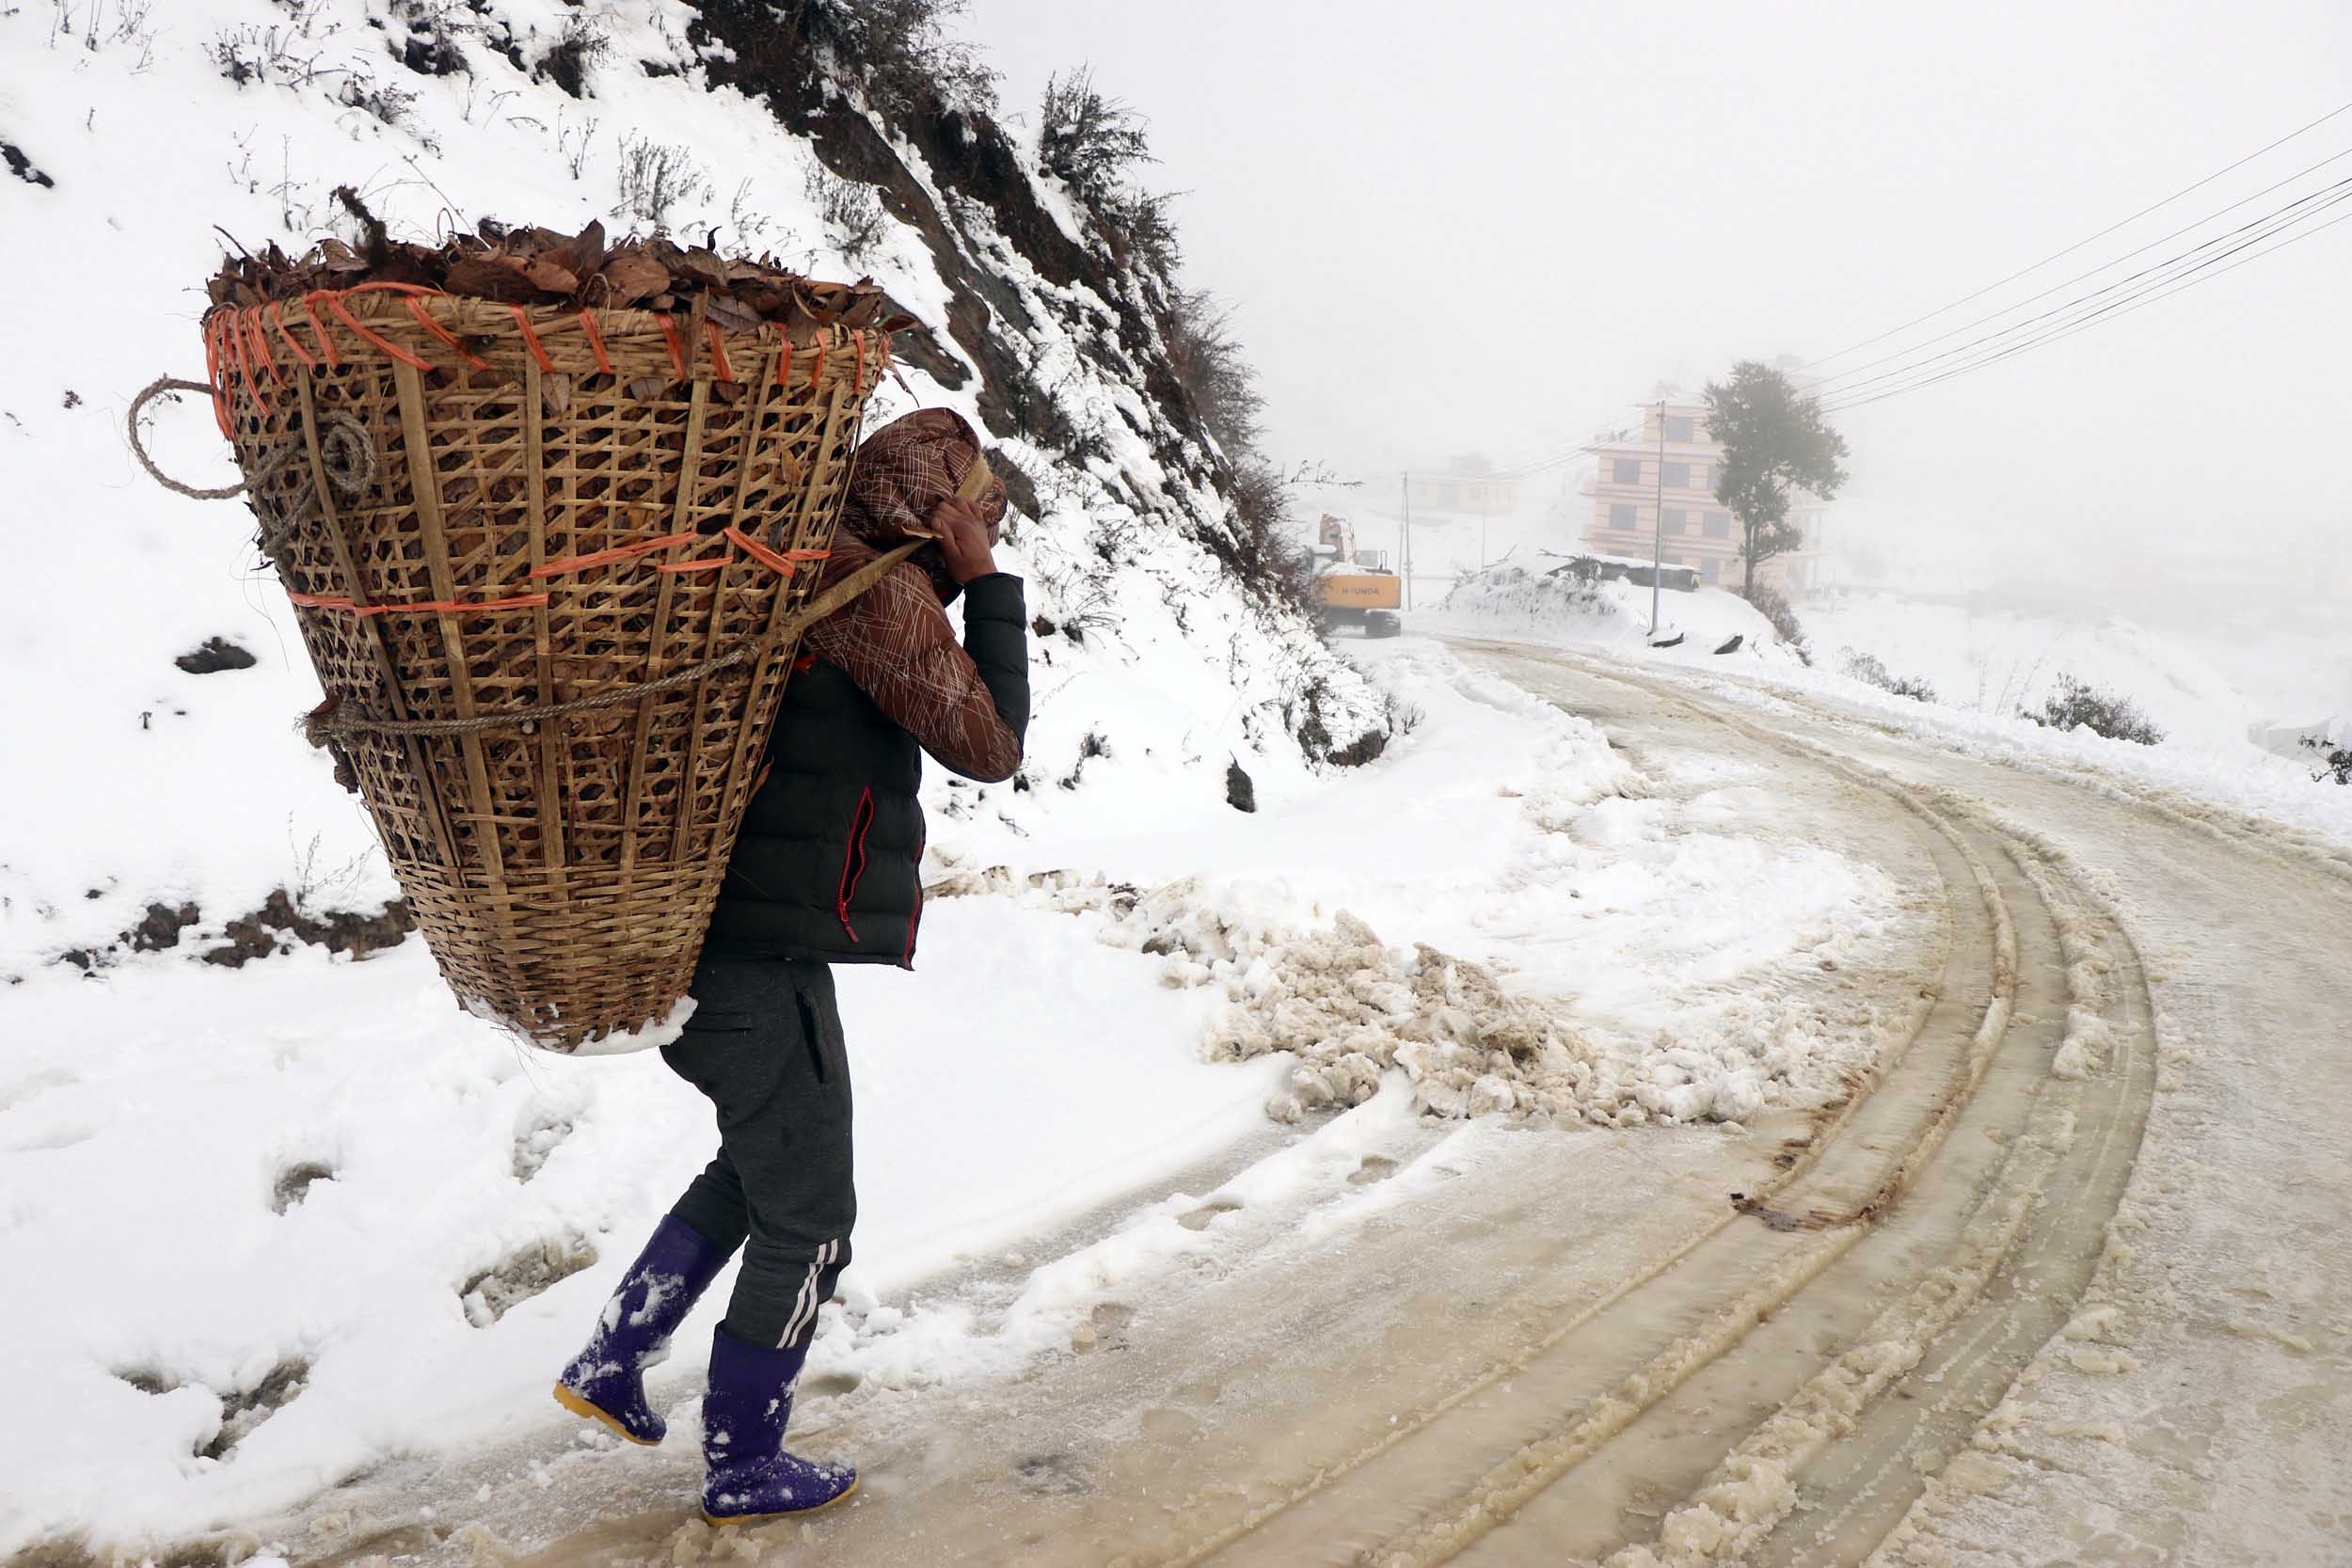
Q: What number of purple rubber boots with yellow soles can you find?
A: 2